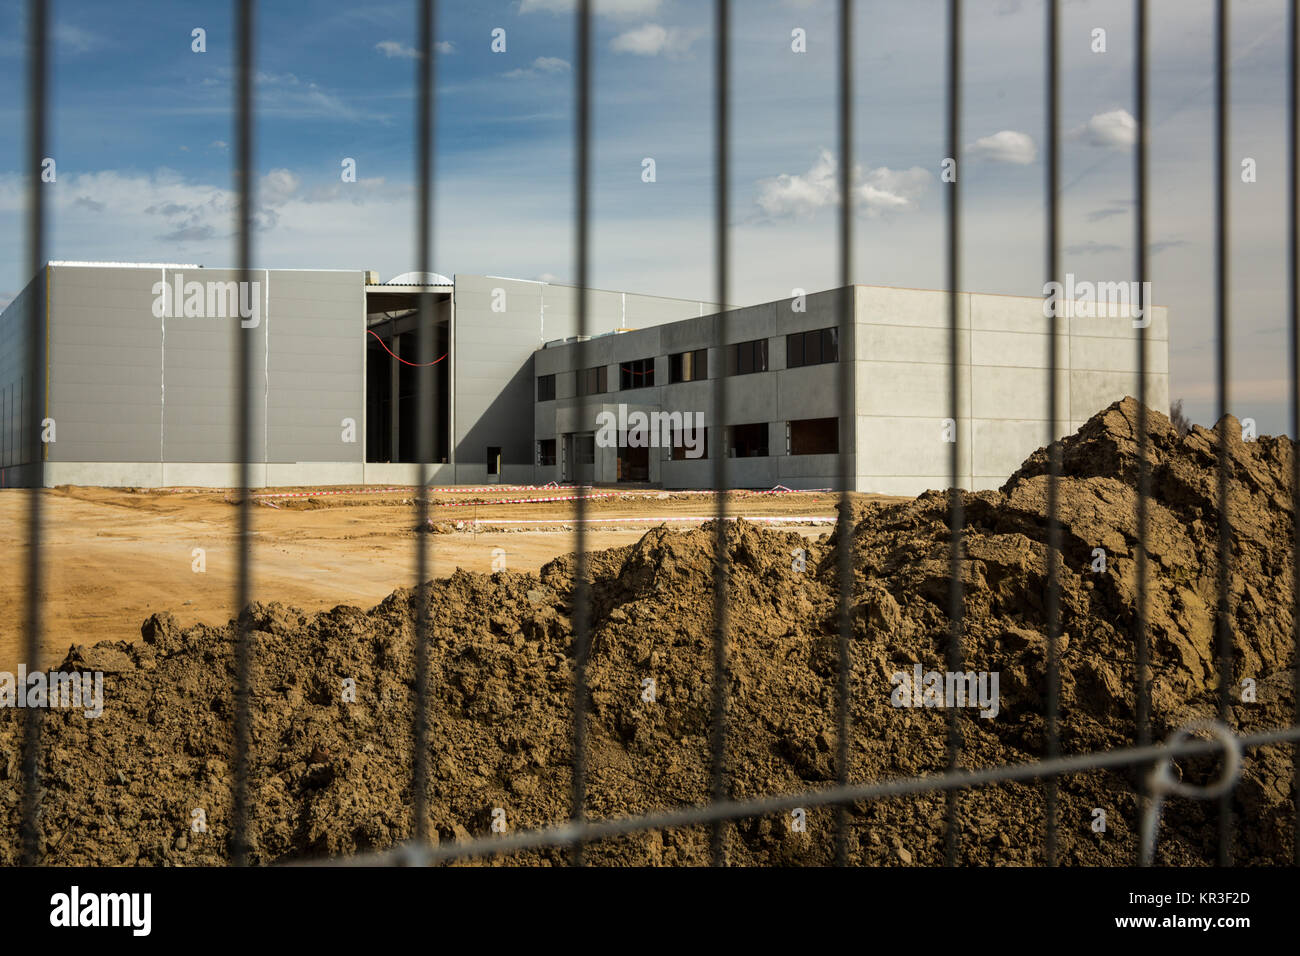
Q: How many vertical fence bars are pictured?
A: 11